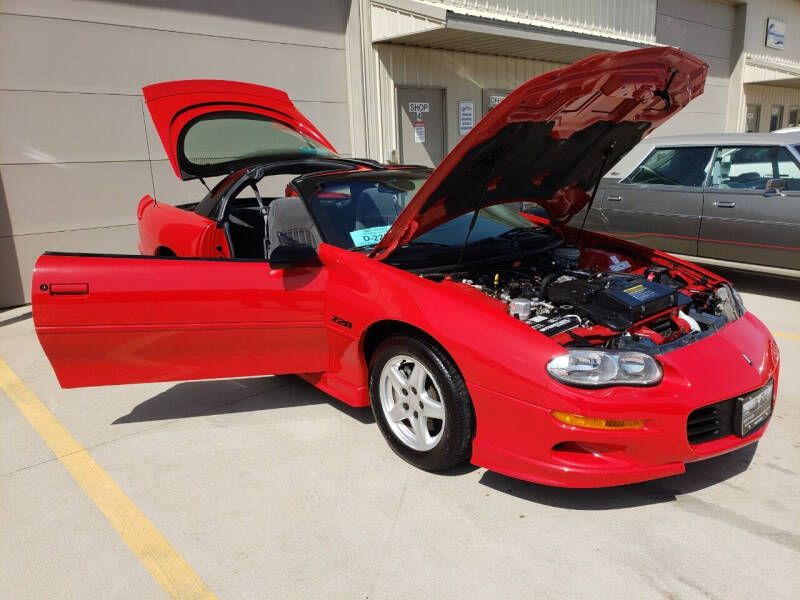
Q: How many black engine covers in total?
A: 1